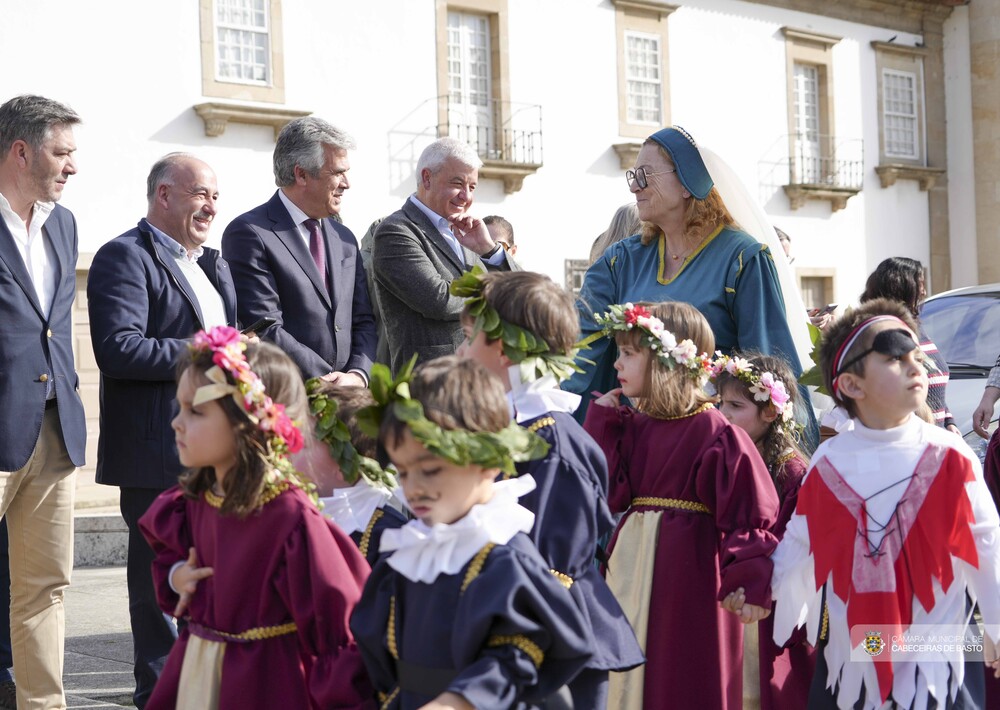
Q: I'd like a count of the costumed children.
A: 7